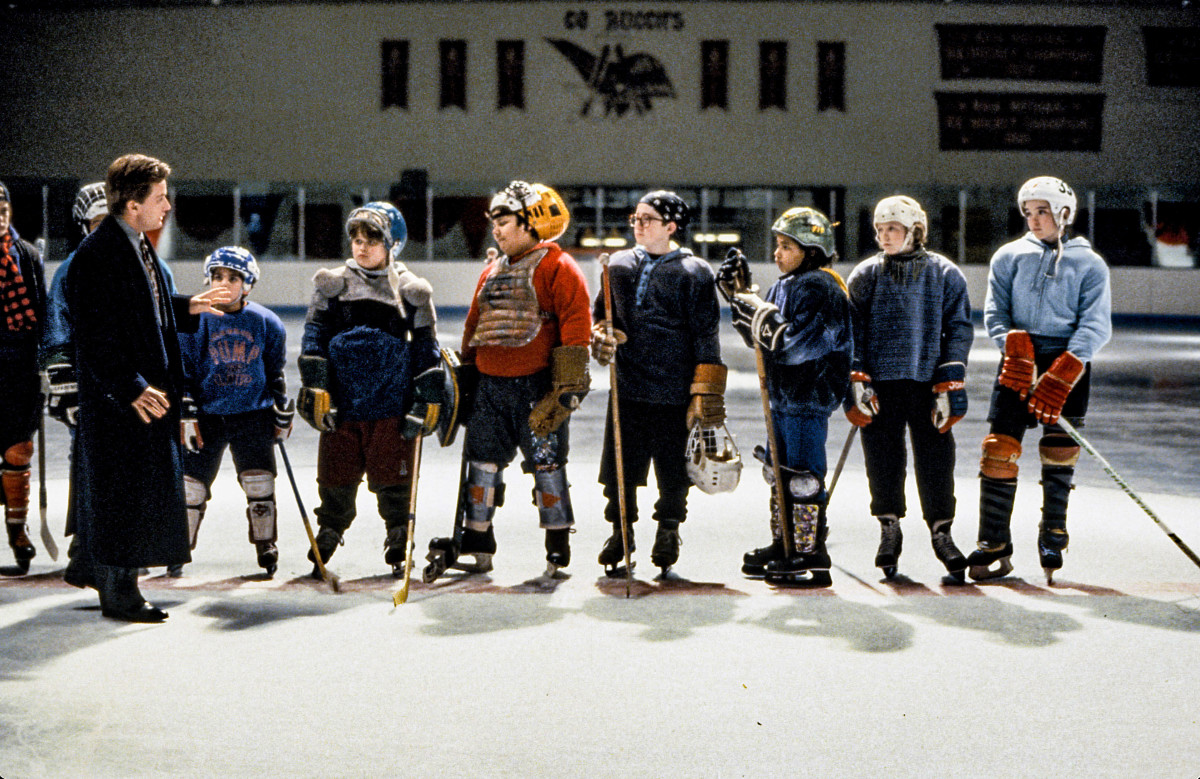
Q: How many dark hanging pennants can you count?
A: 6